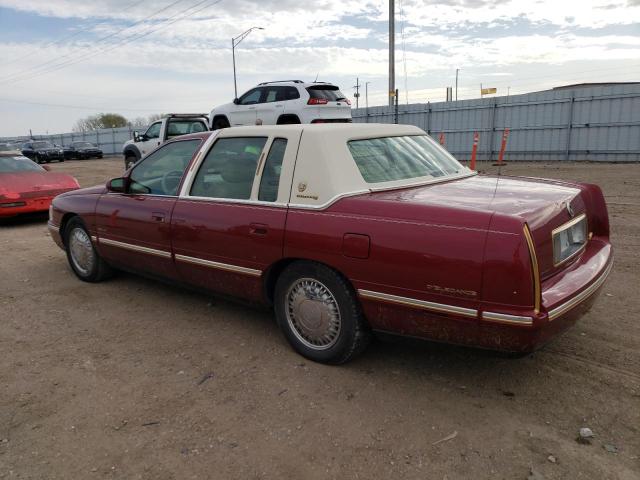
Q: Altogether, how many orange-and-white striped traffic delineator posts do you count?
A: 3